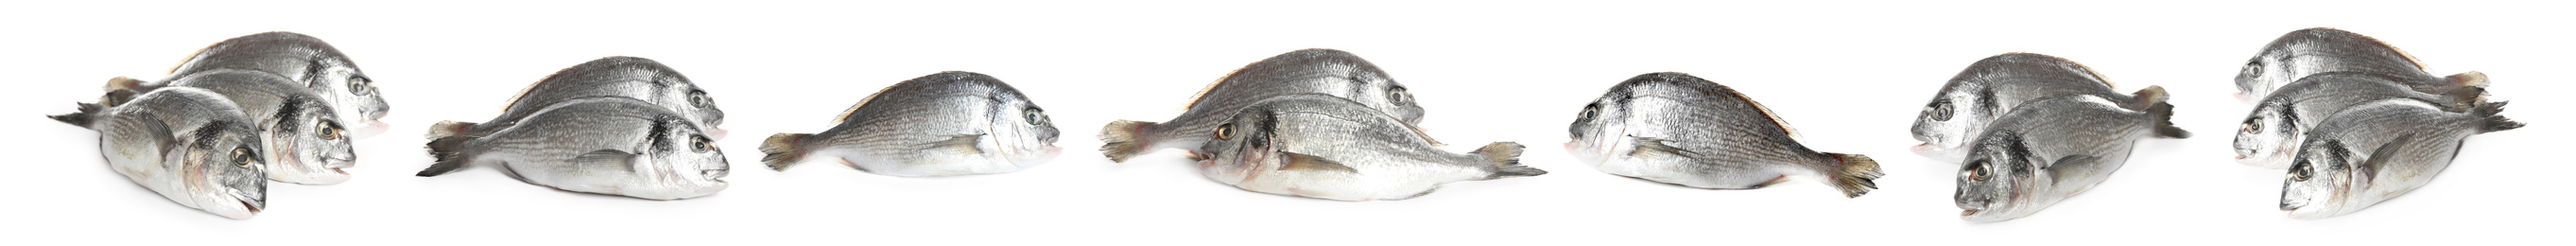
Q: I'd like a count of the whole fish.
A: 14